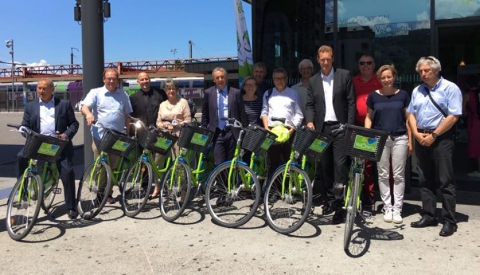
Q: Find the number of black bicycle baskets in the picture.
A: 7